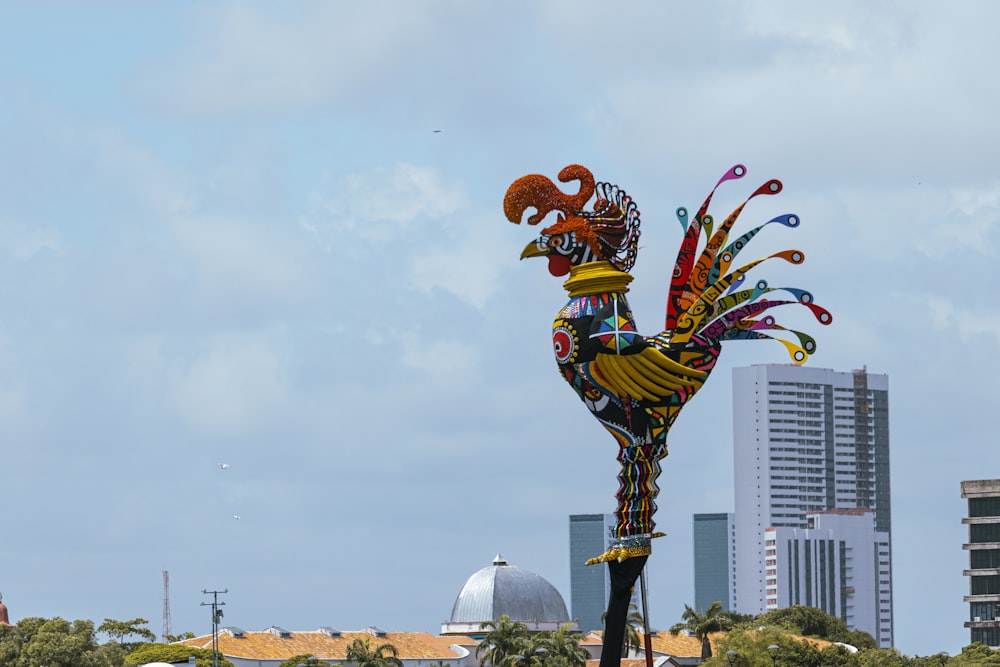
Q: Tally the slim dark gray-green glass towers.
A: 2